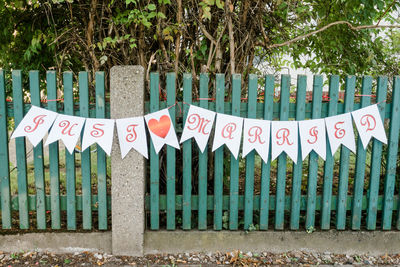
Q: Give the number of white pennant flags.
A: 12